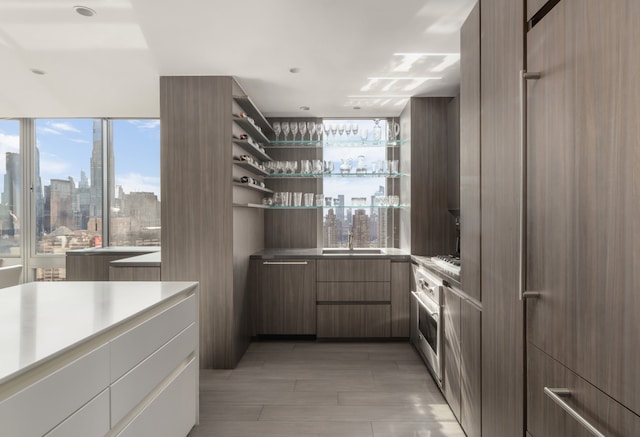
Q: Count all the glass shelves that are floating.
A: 3